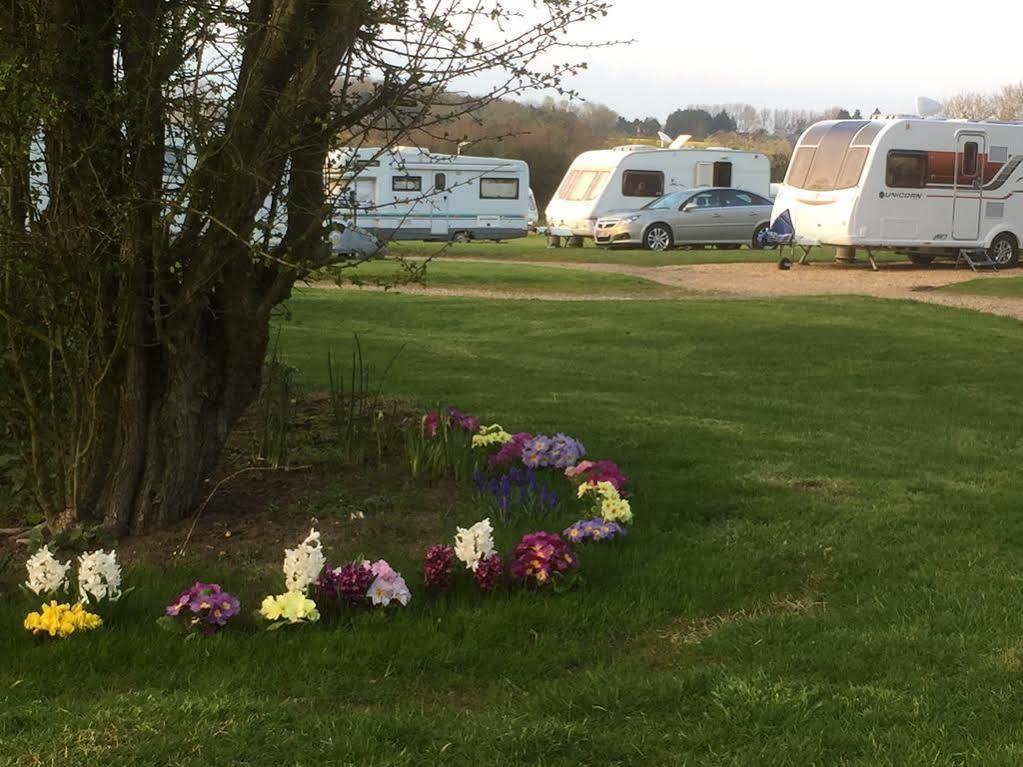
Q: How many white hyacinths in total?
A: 4